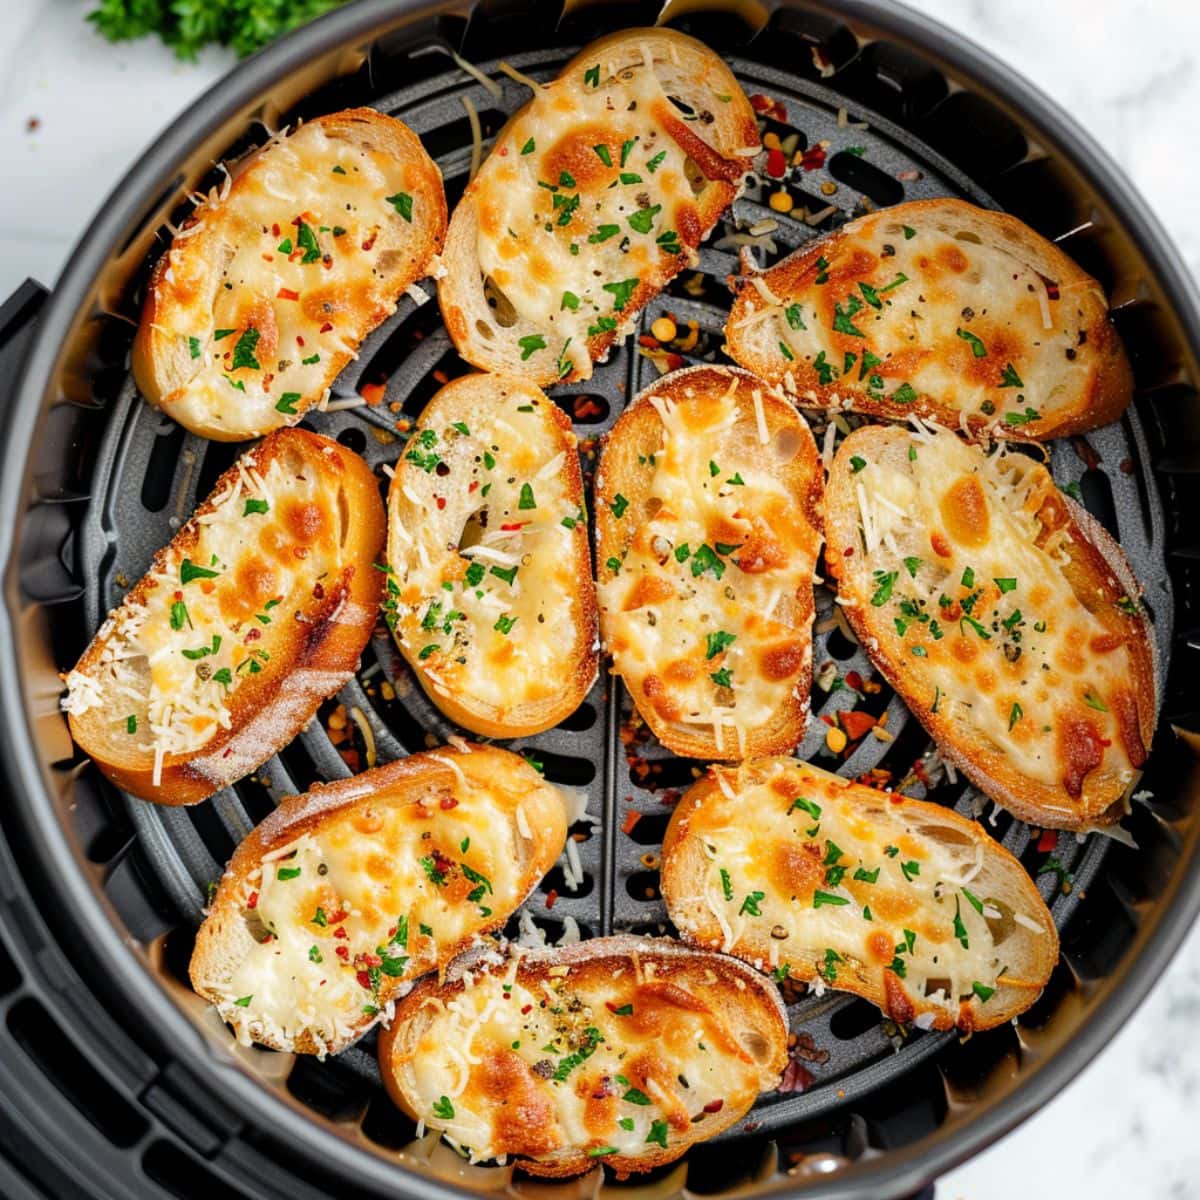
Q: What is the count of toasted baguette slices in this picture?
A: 10